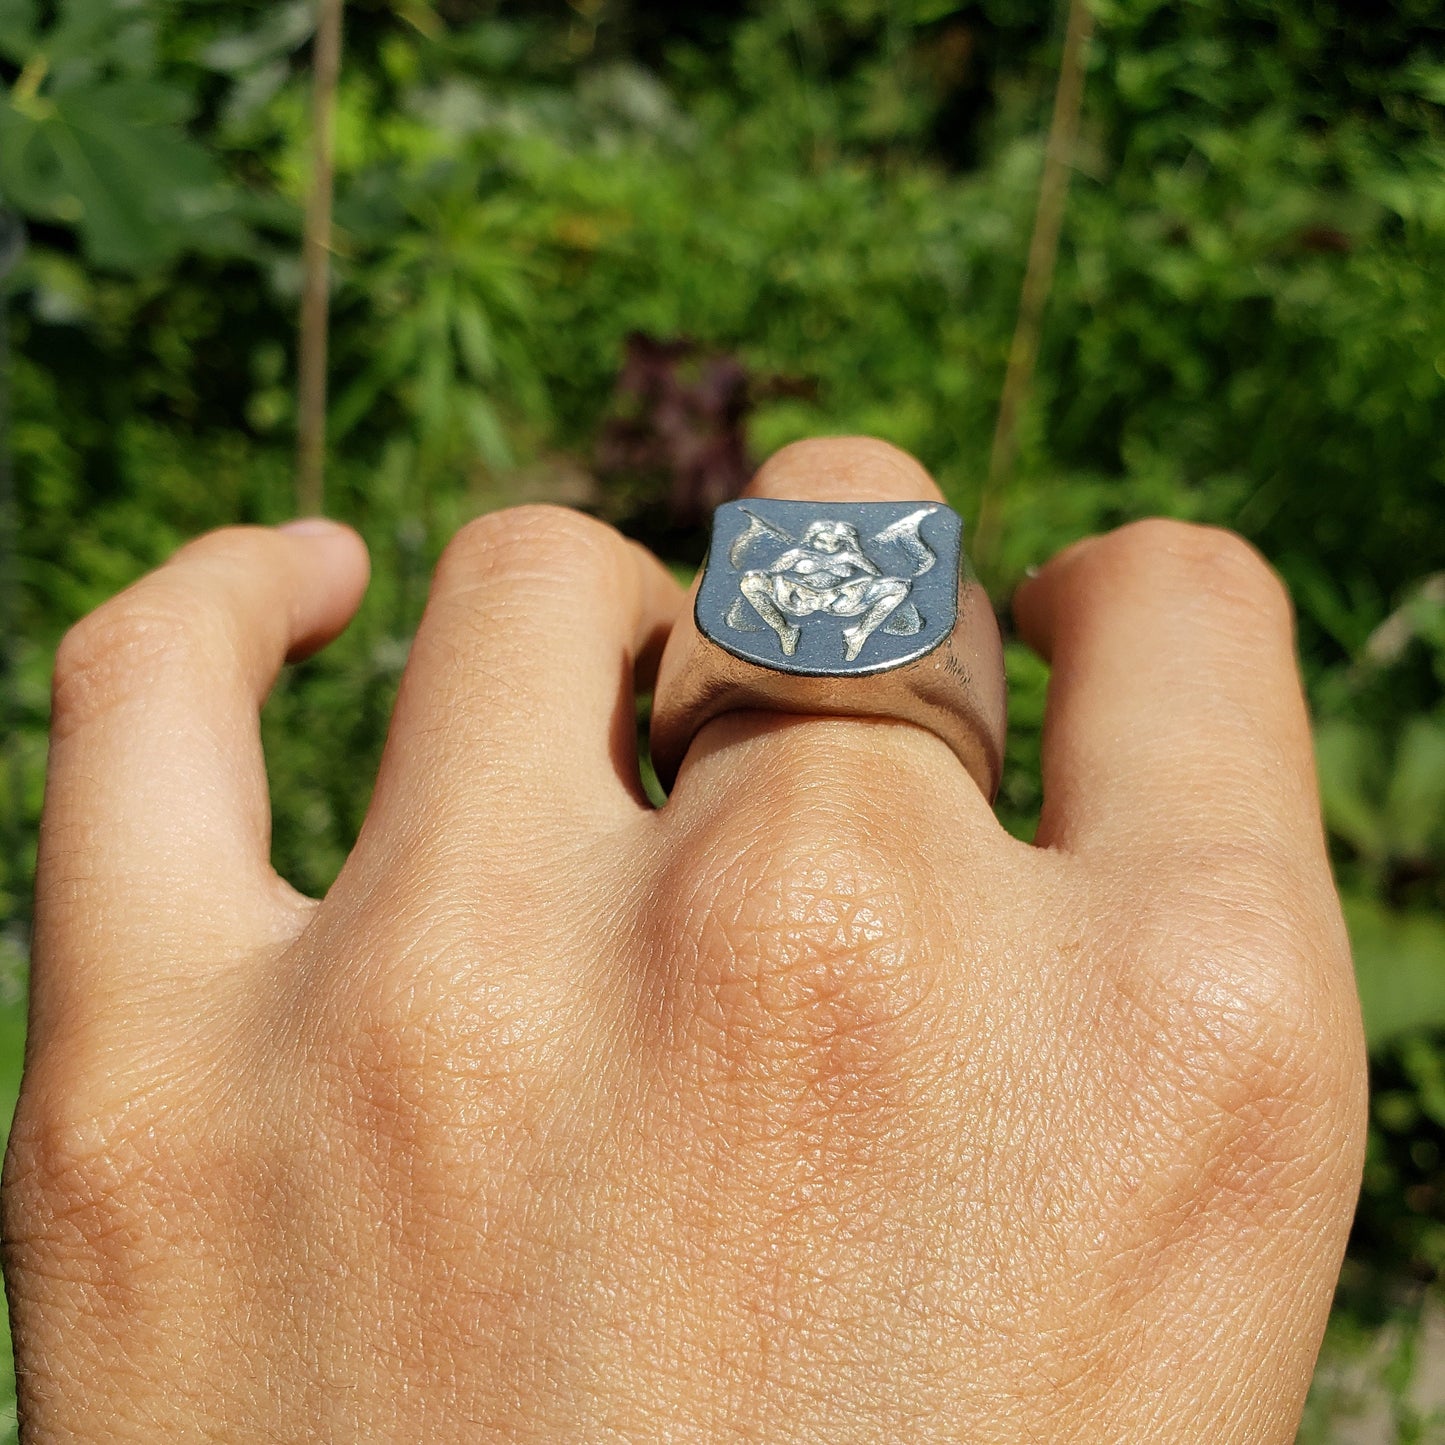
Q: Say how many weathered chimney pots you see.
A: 0